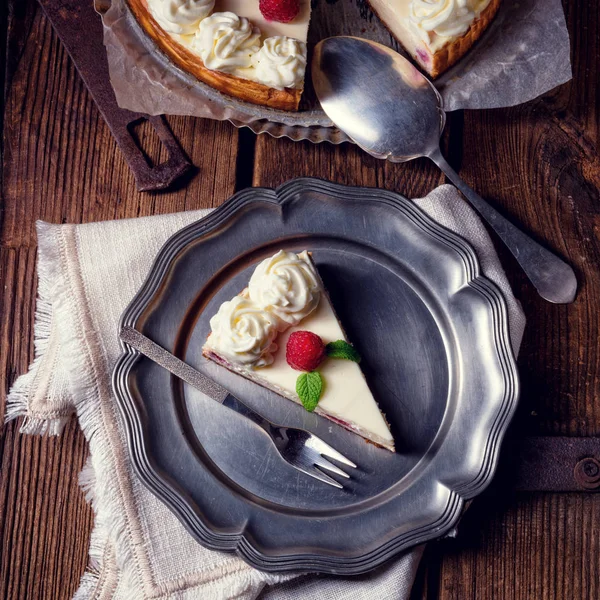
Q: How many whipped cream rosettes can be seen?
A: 6